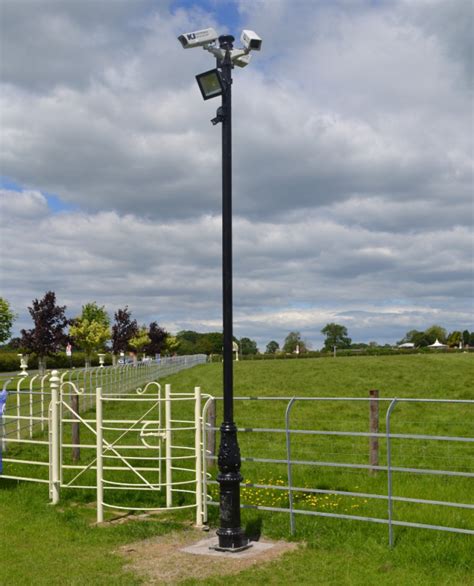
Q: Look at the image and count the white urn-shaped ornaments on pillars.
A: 2